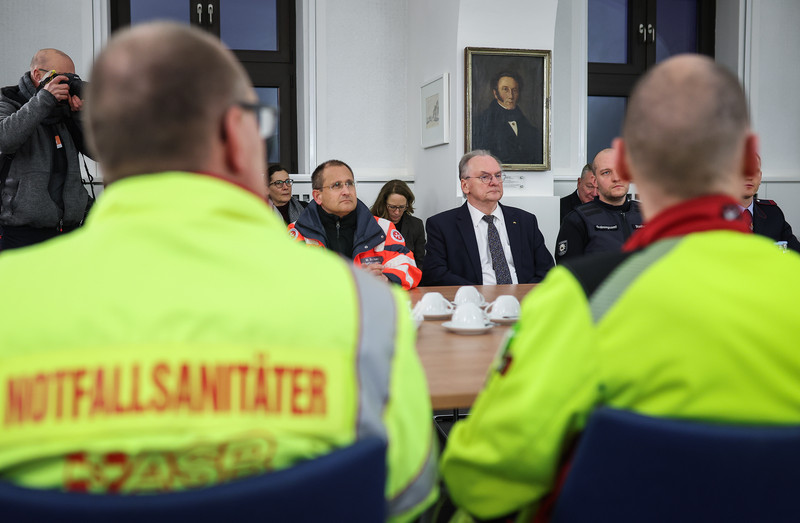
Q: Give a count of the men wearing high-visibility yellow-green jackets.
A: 2